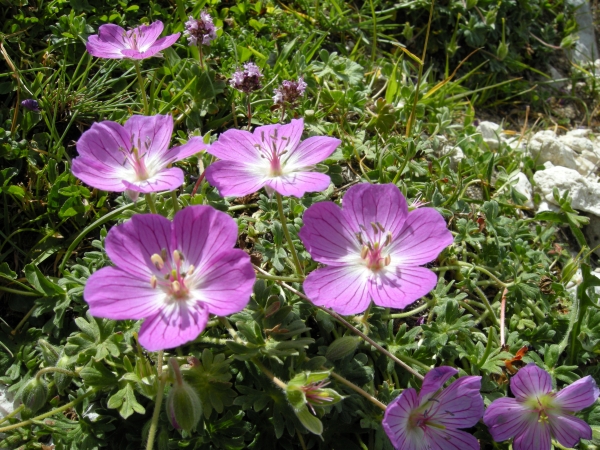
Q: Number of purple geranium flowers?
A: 7